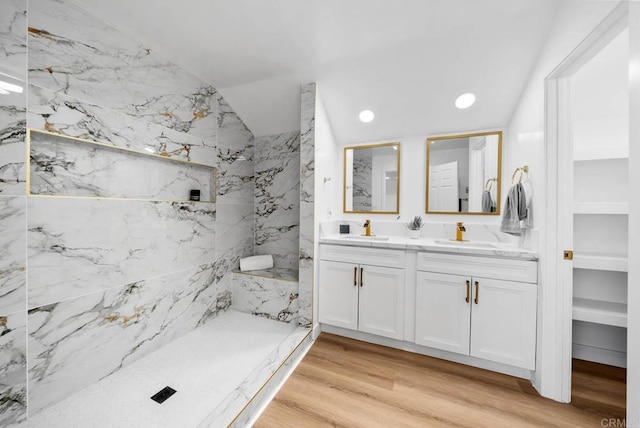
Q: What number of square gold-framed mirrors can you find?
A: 2